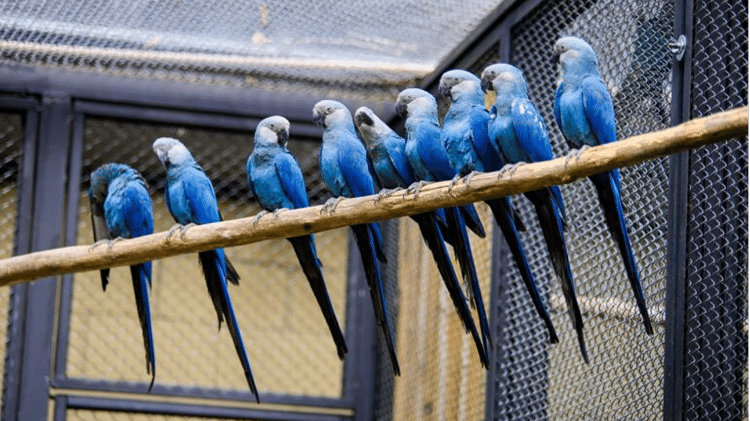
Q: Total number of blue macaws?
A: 9